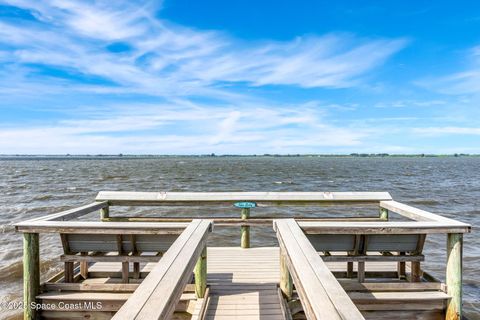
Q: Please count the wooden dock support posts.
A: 7